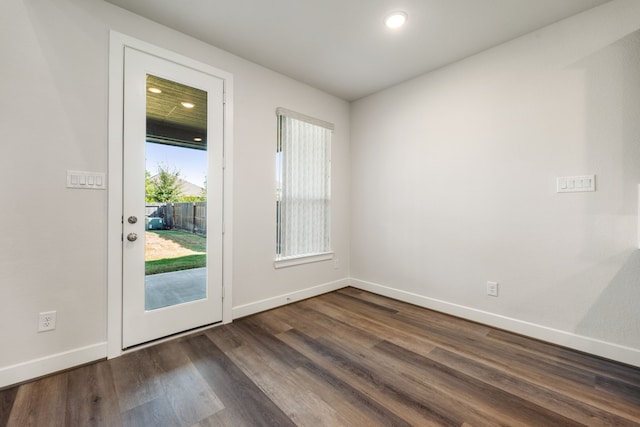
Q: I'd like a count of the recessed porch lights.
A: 3